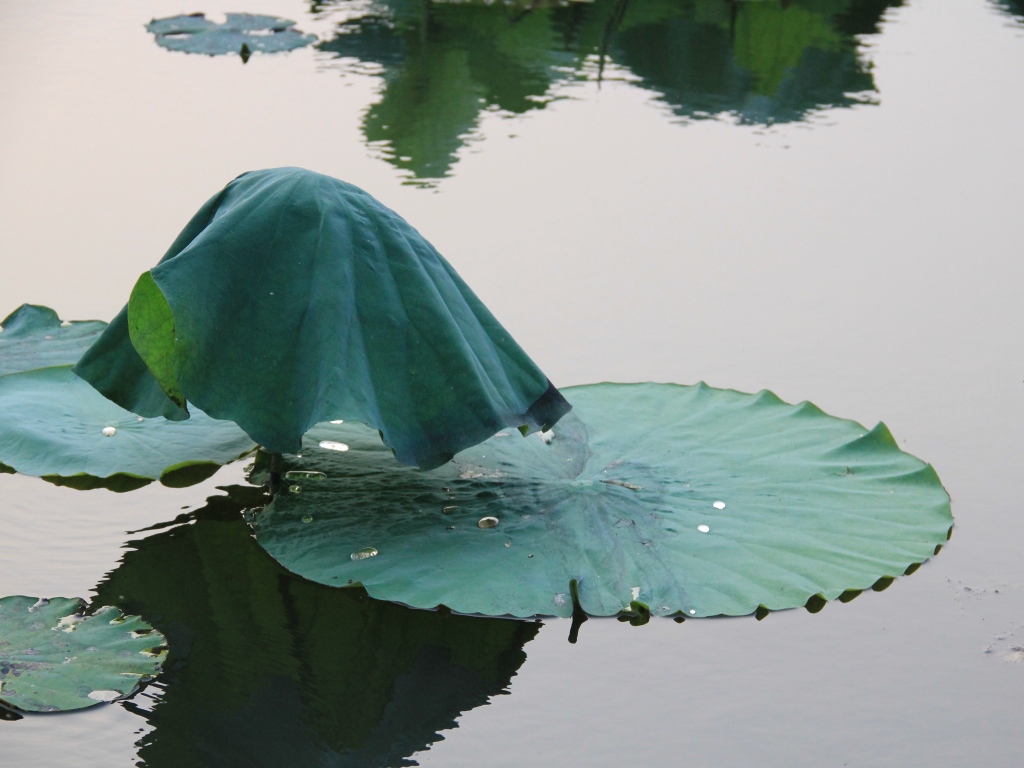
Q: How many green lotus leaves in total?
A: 6